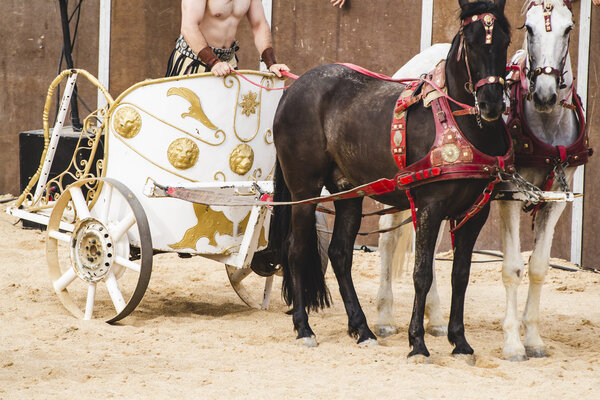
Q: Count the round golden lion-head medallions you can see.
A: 3